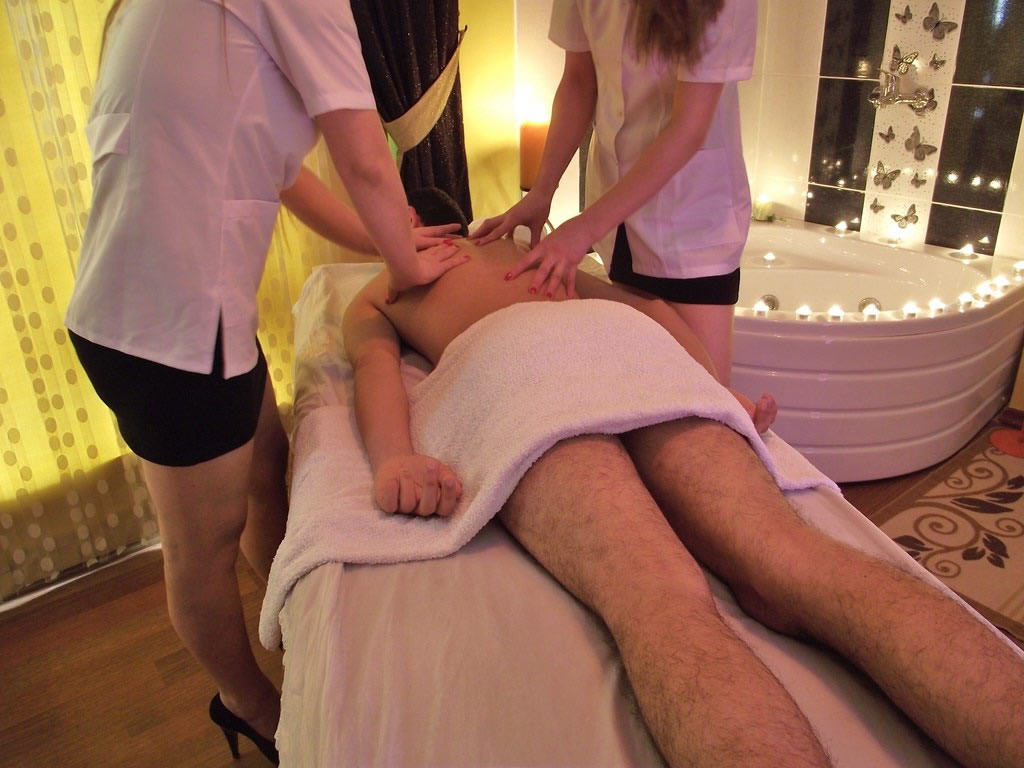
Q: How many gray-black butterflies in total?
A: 11